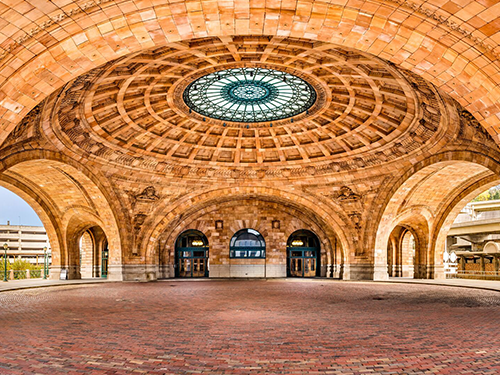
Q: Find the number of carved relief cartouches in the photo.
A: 2